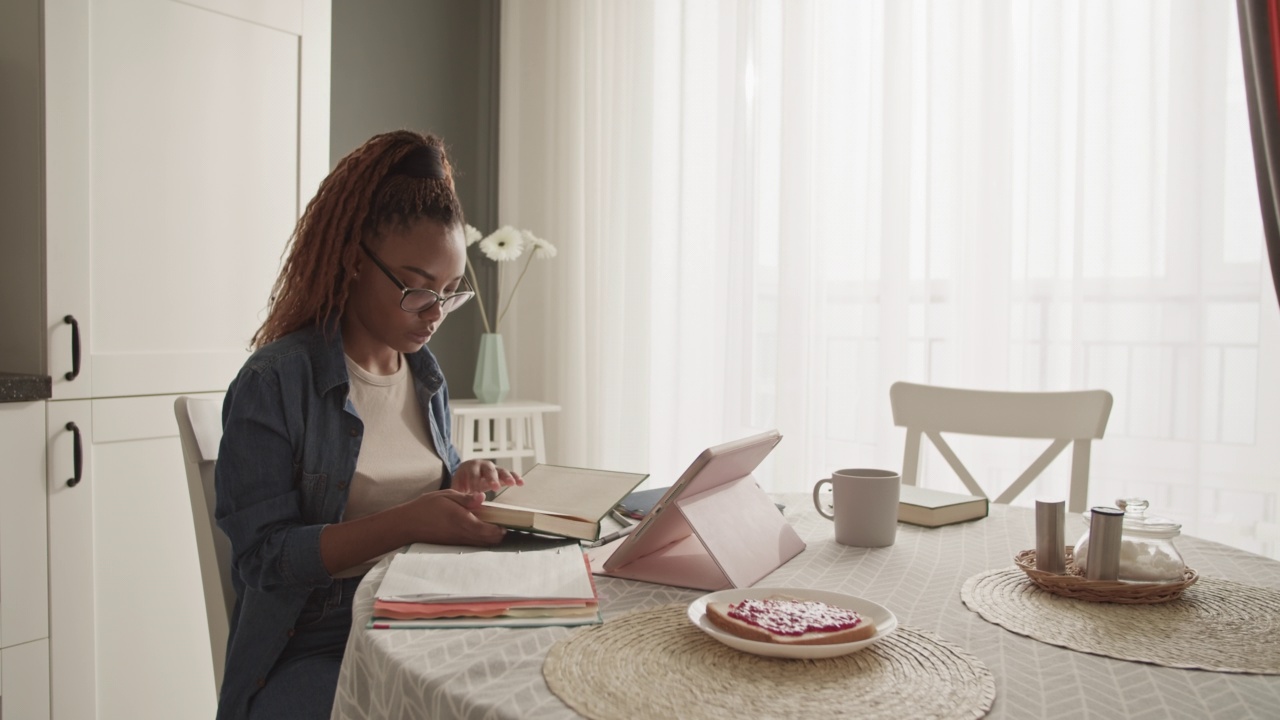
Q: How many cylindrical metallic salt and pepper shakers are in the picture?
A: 2